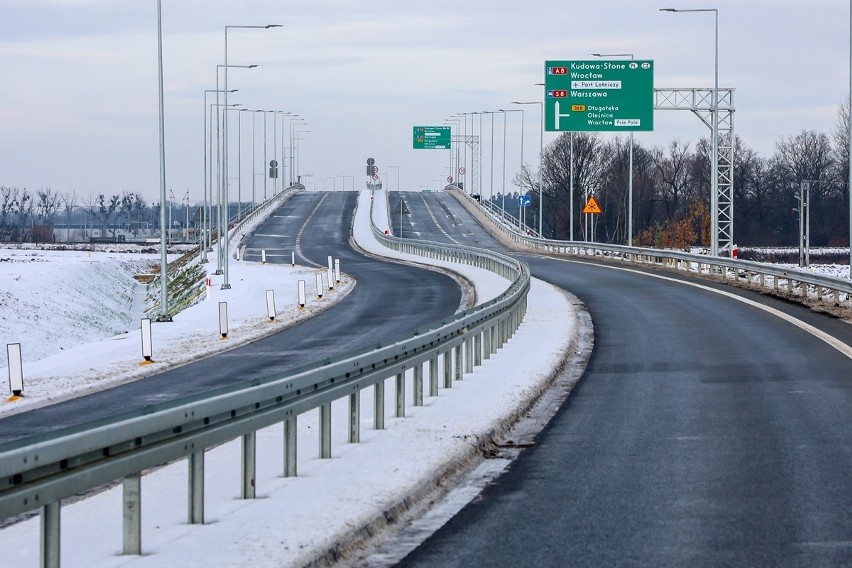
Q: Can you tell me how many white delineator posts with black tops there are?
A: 12